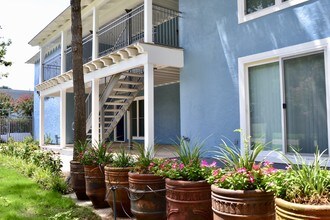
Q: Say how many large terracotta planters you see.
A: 7